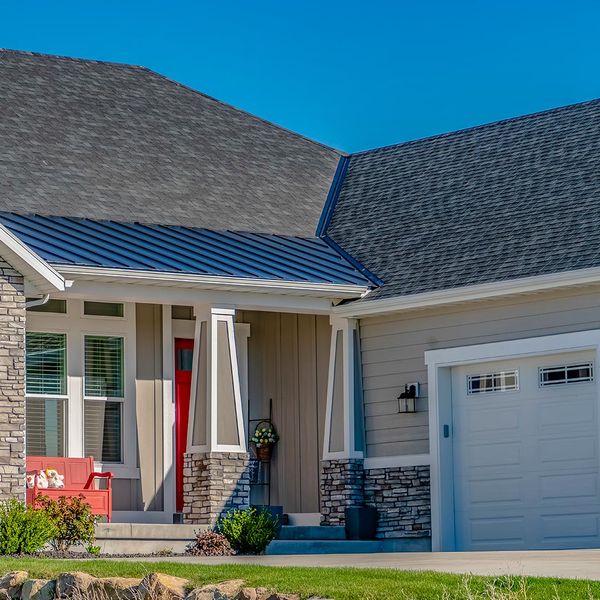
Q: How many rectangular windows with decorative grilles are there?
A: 2